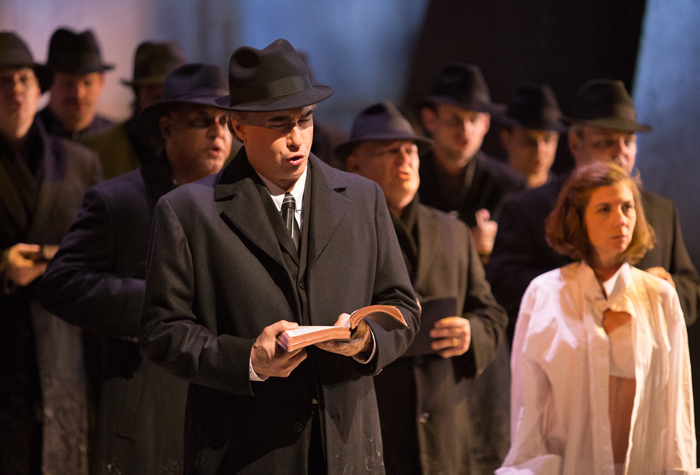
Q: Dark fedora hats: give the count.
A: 9